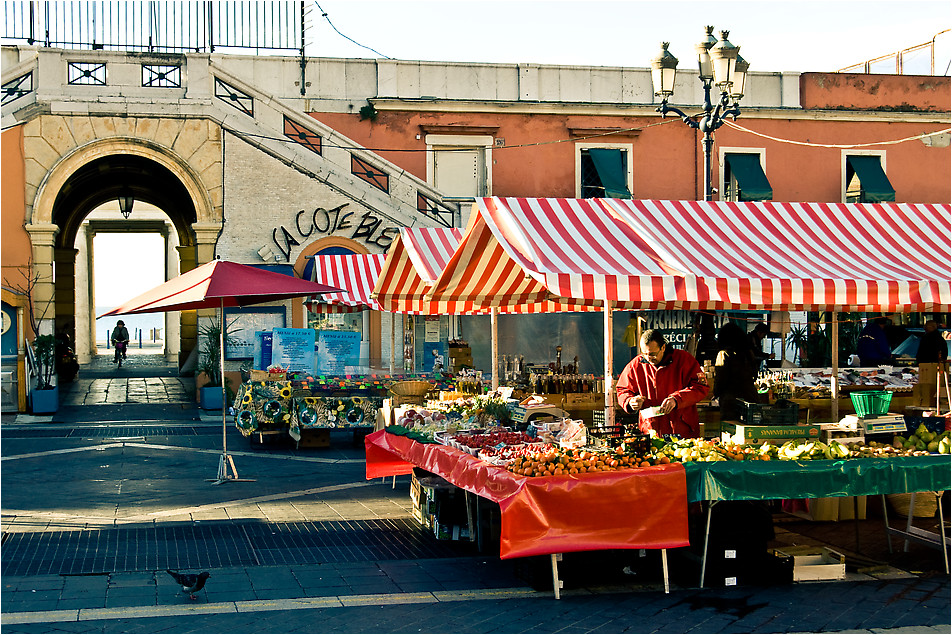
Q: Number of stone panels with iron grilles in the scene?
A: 7